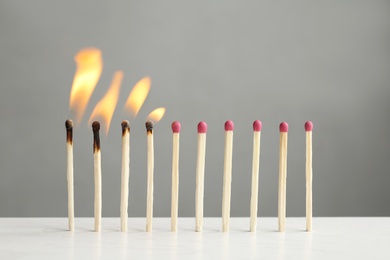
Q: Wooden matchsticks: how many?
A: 10